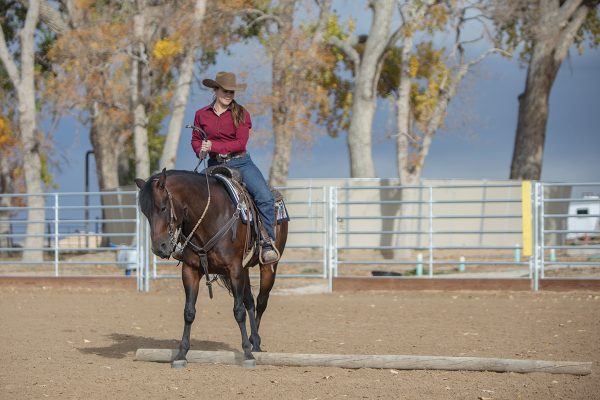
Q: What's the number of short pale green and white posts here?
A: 4